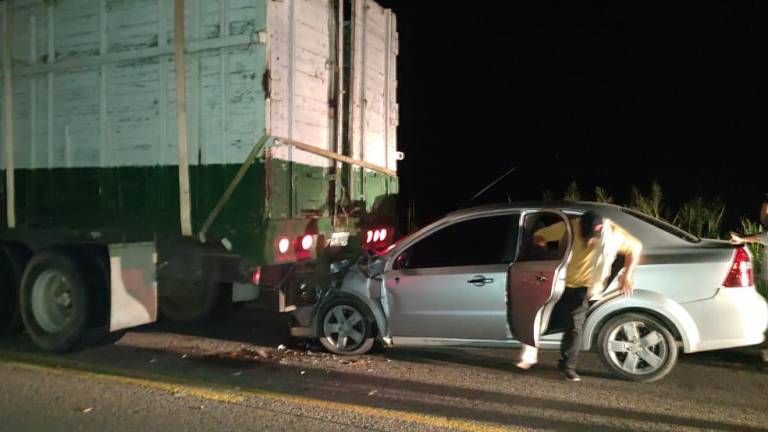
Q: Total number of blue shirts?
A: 0